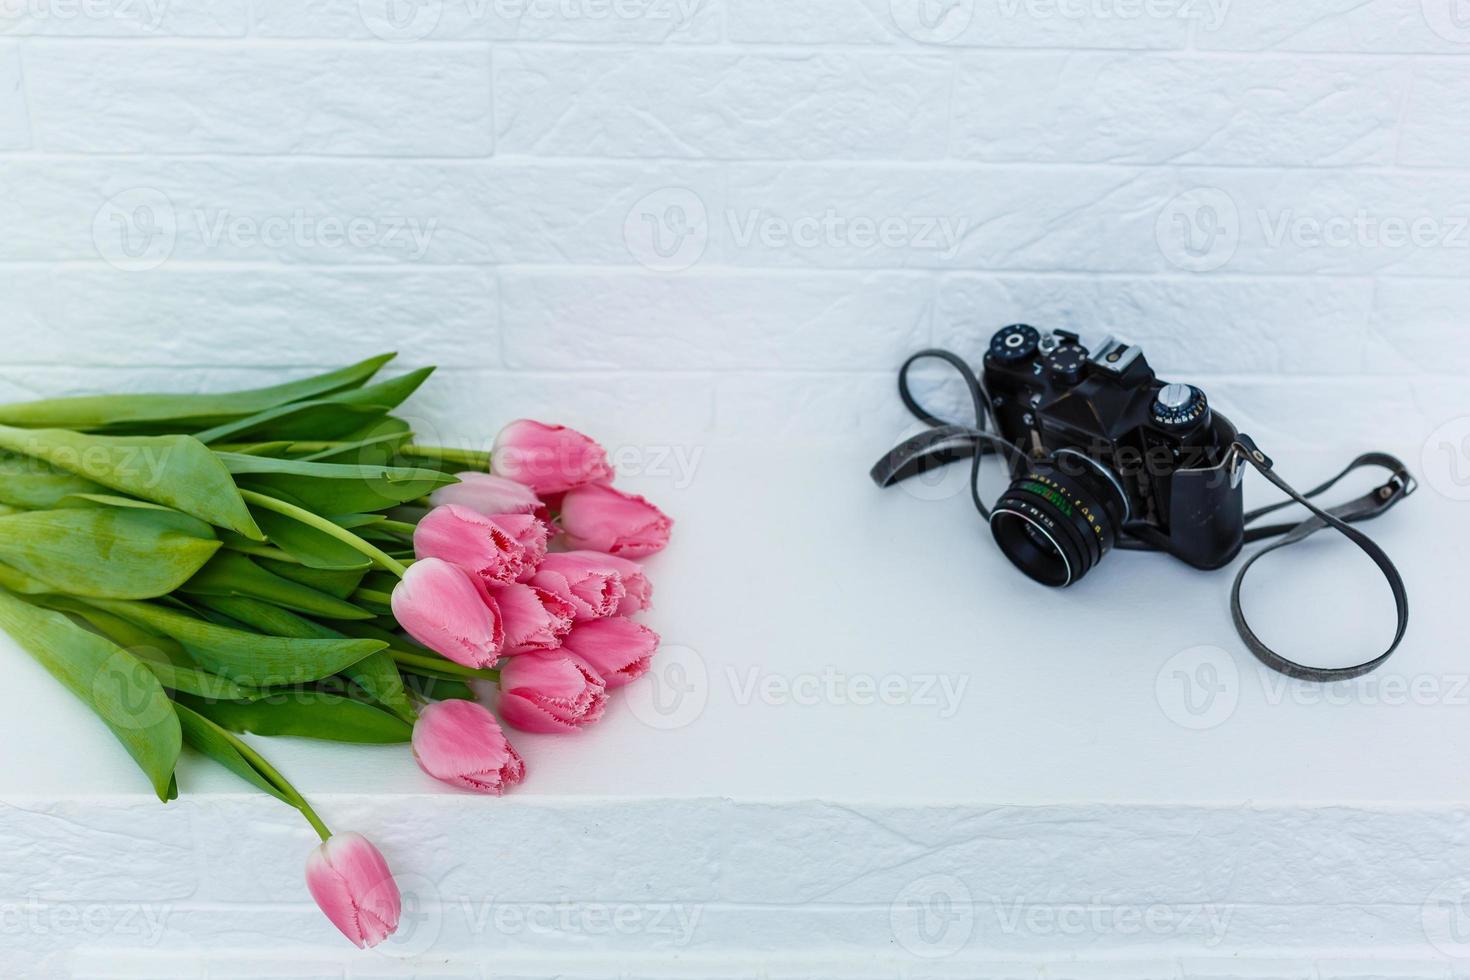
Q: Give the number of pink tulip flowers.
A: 13